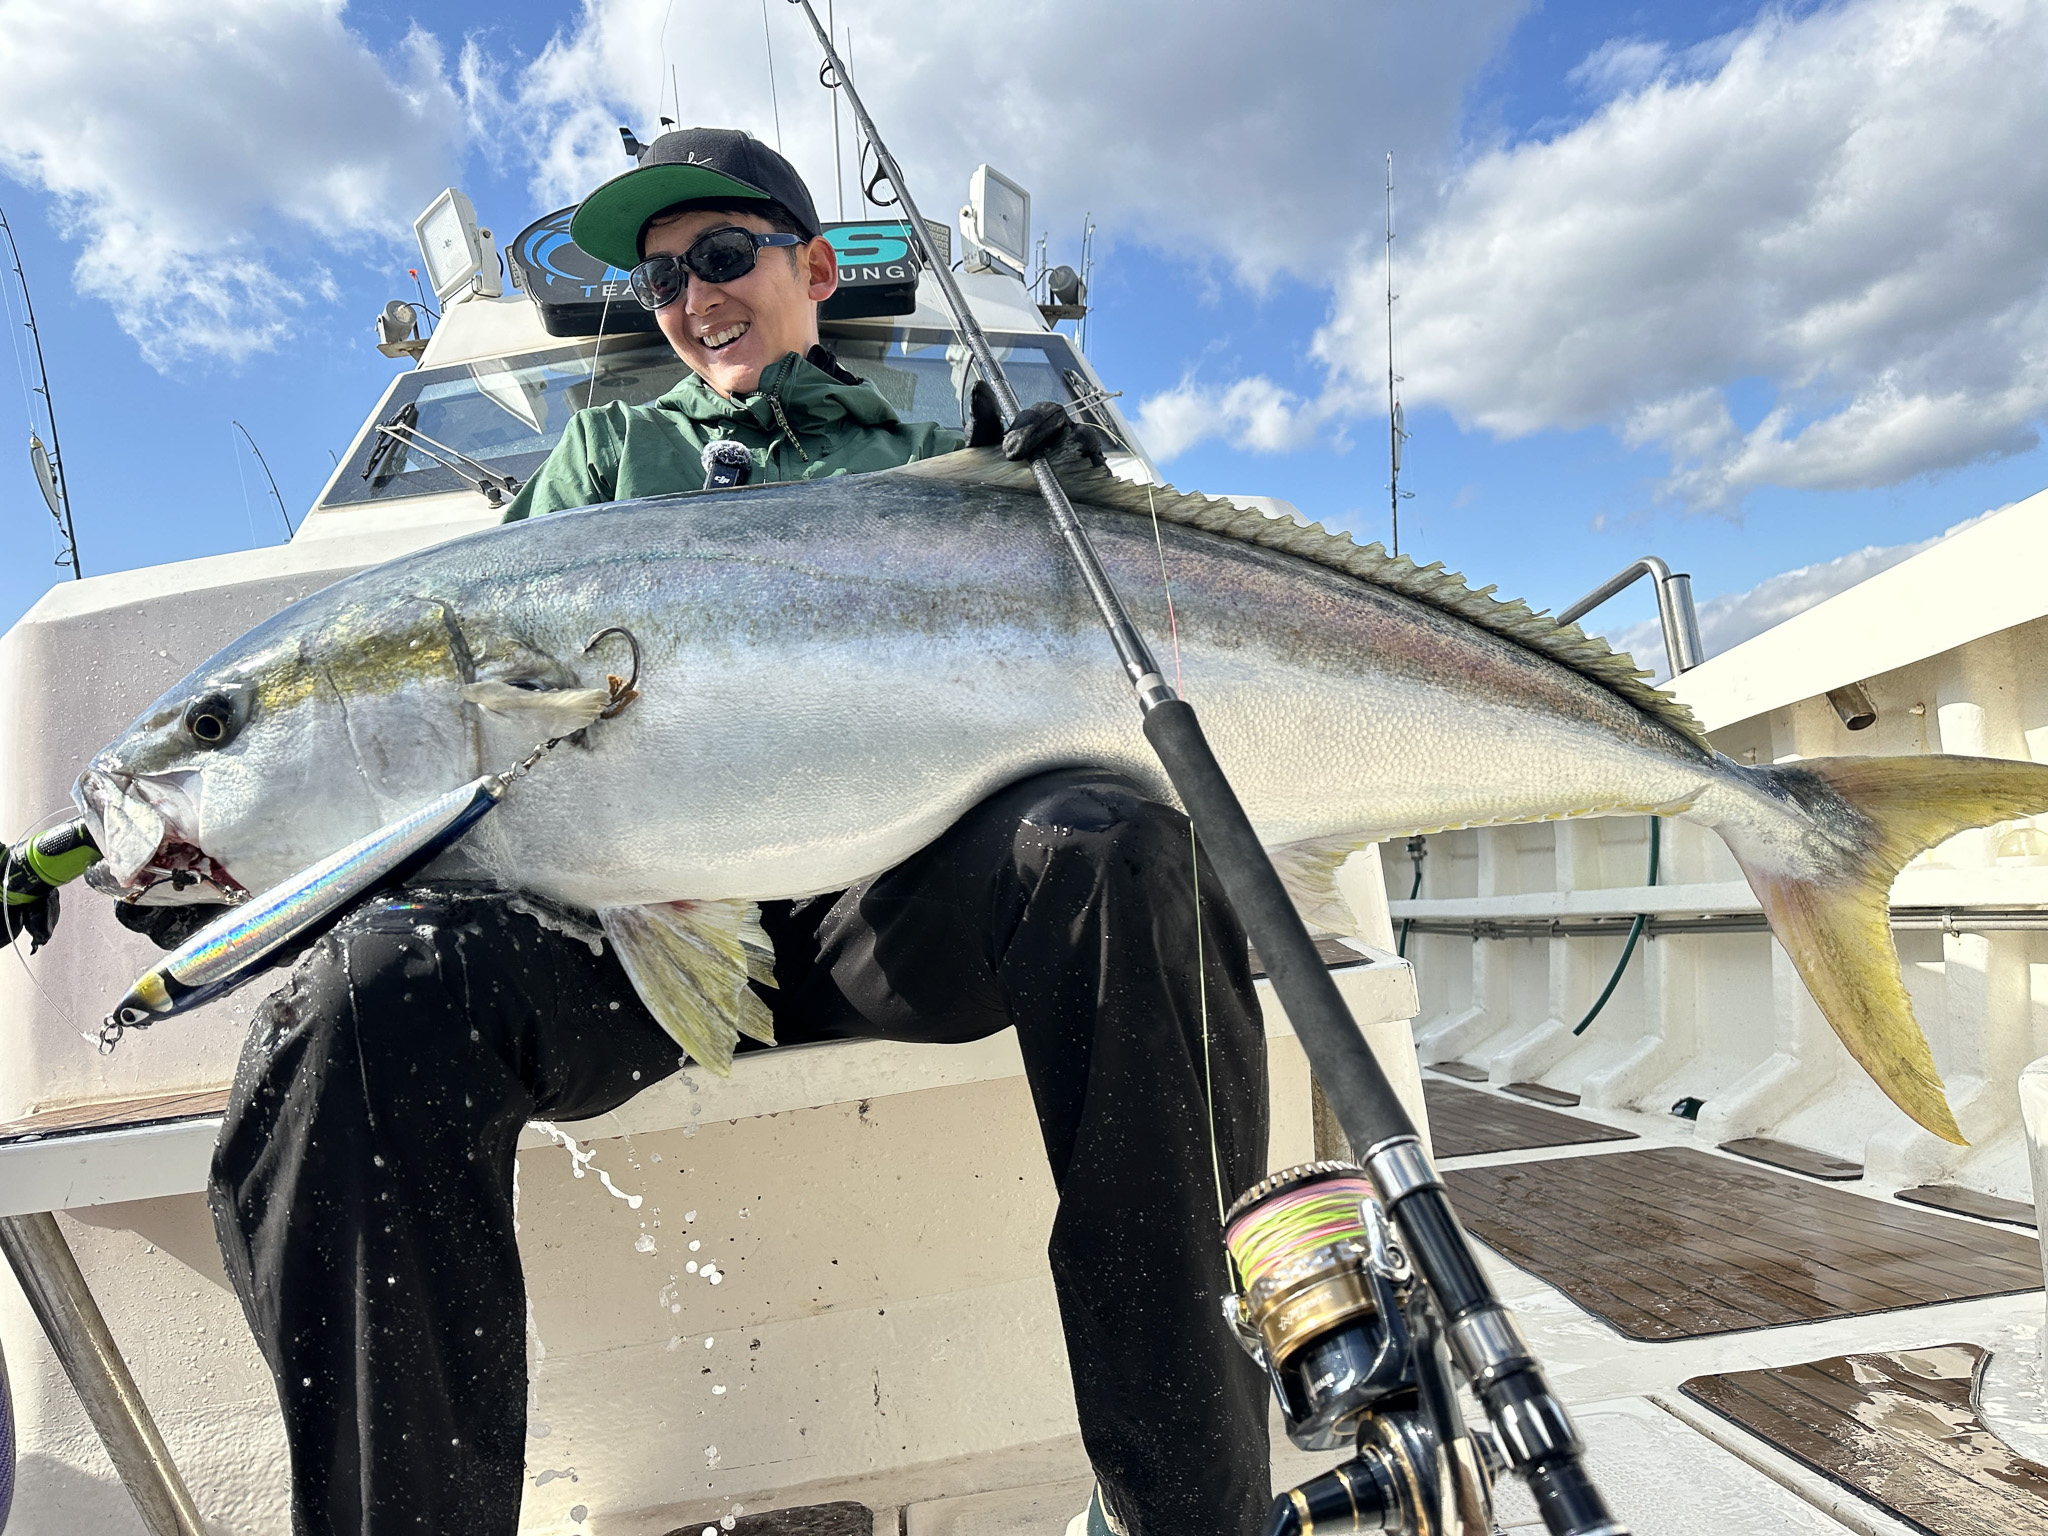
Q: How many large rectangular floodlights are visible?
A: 2